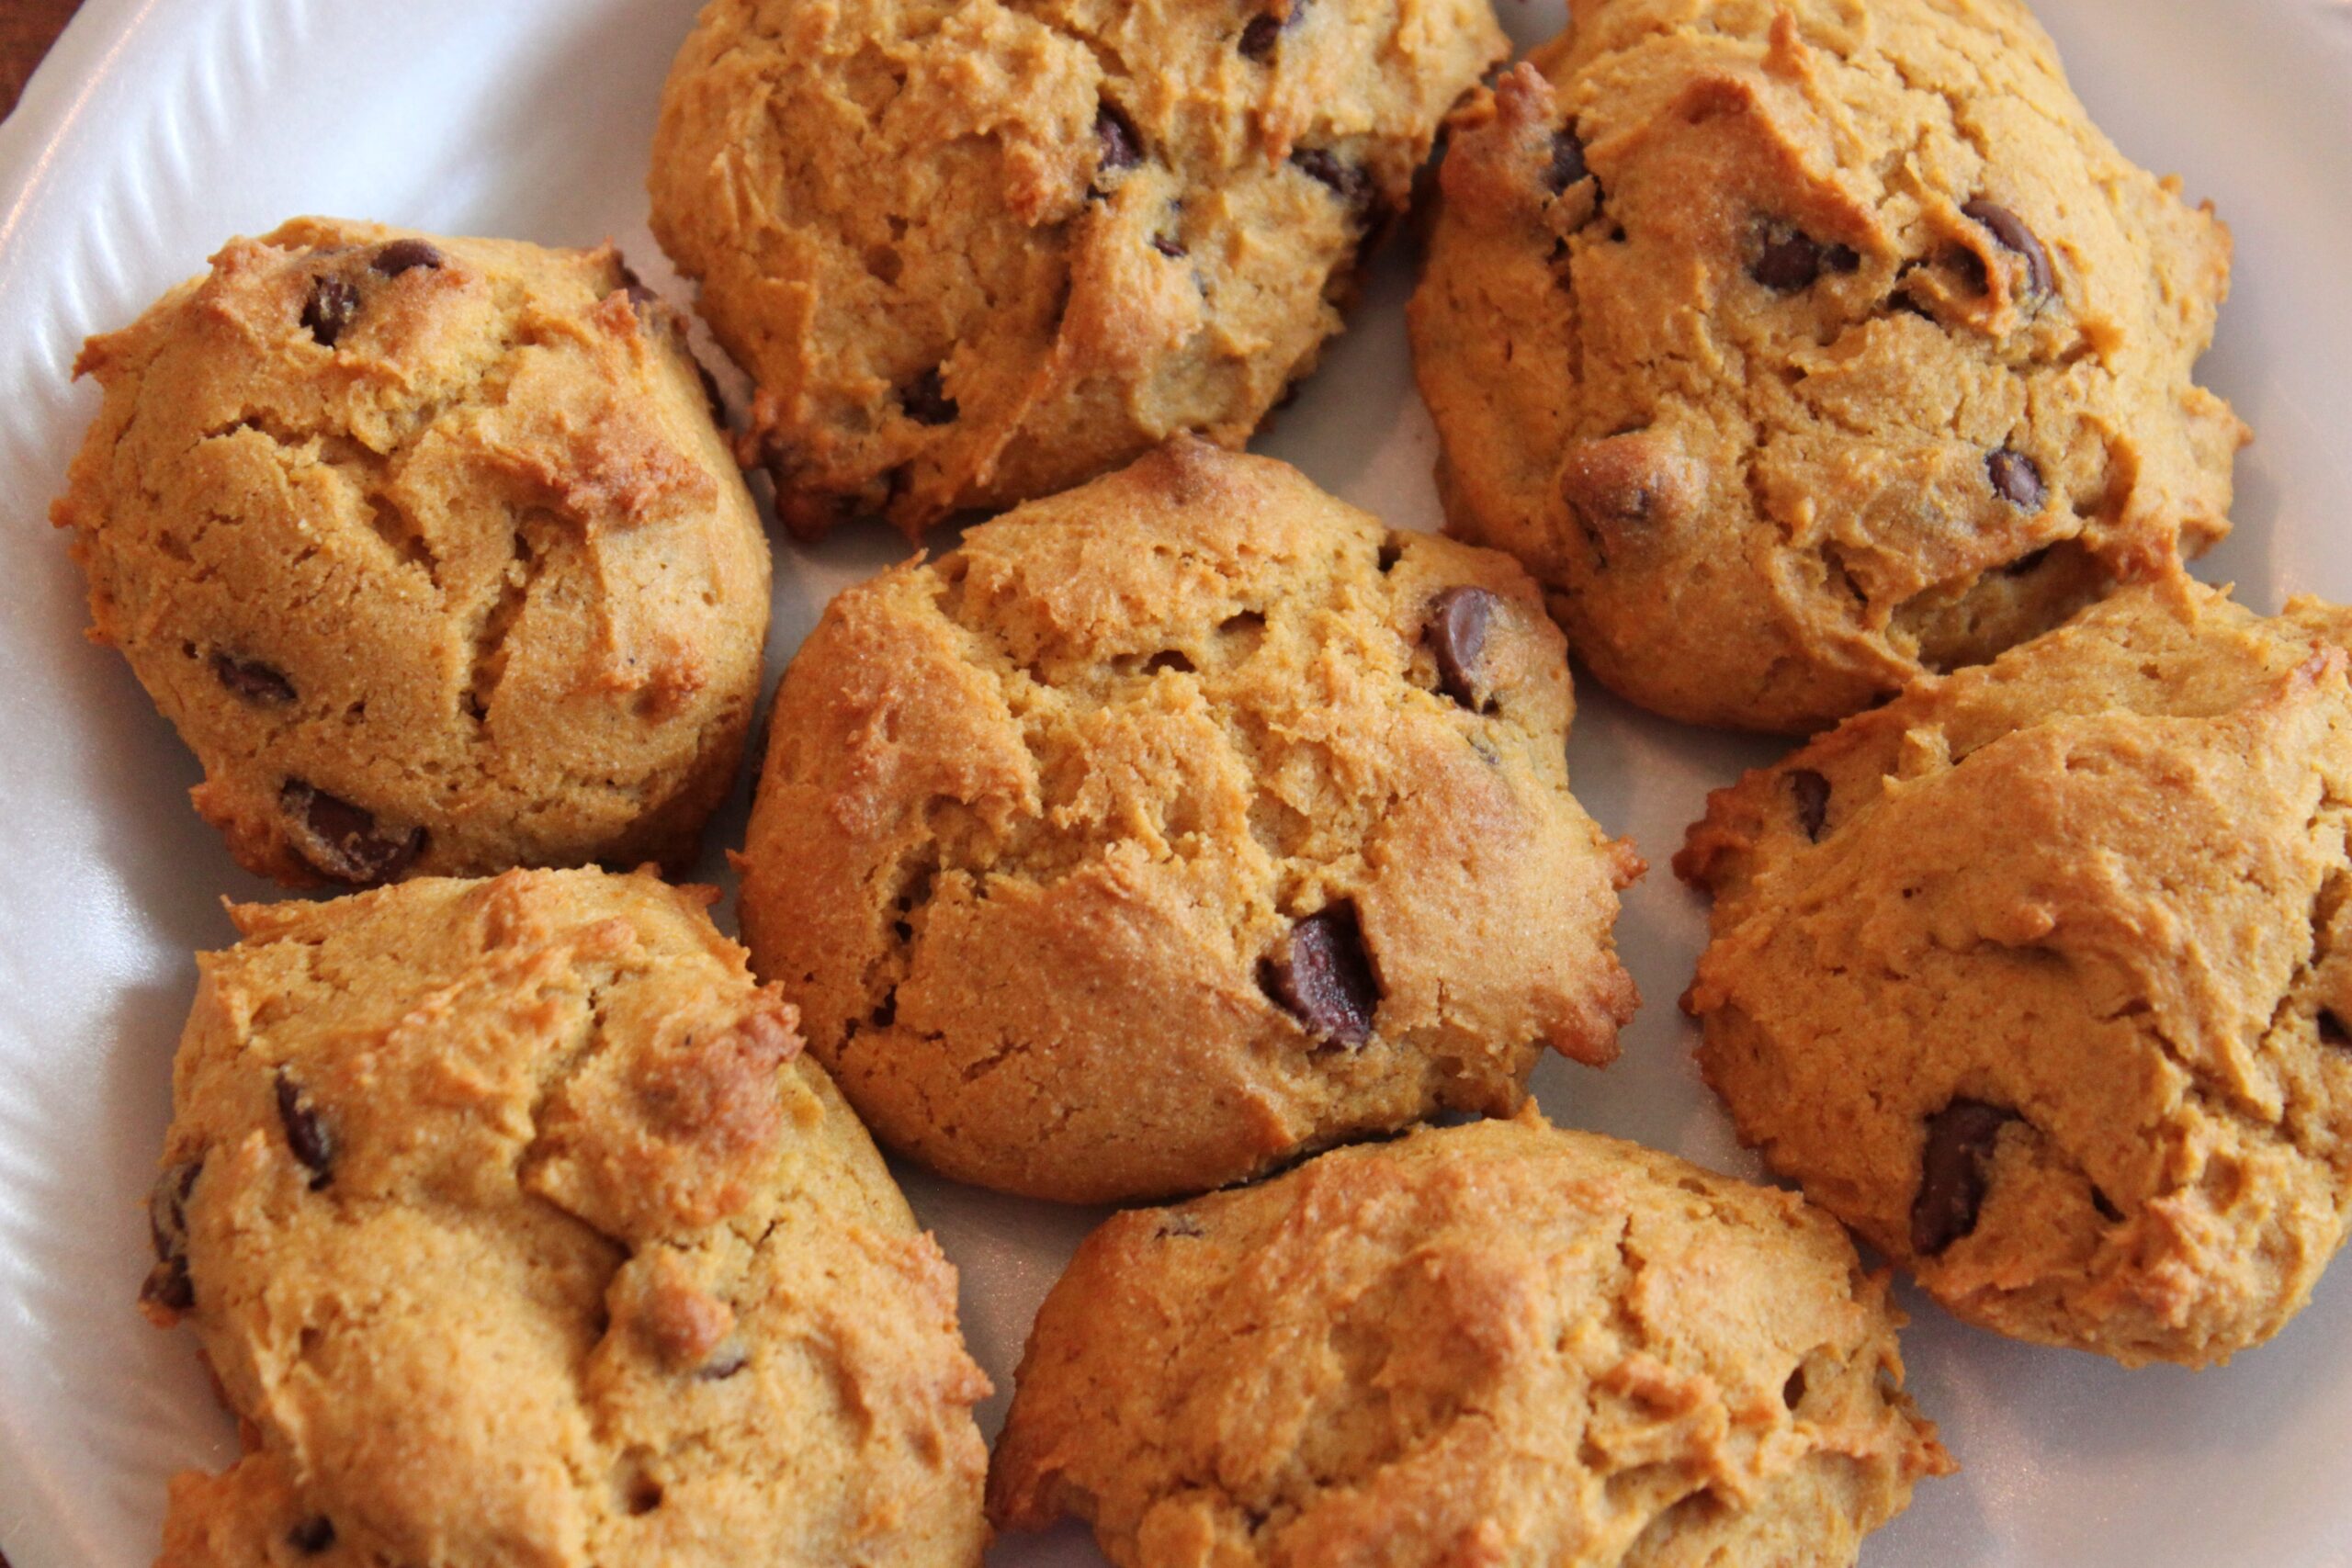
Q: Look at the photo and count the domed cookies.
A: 7